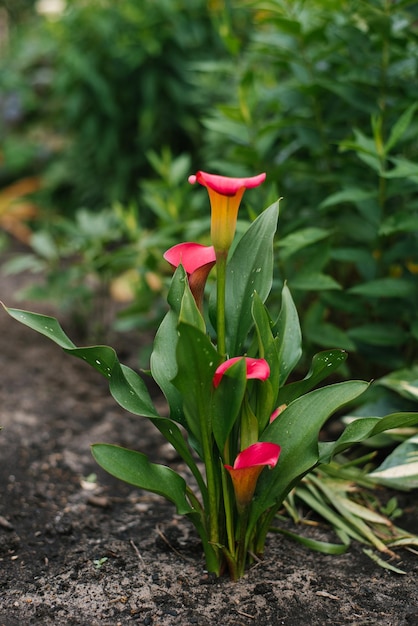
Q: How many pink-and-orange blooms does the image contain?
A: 4